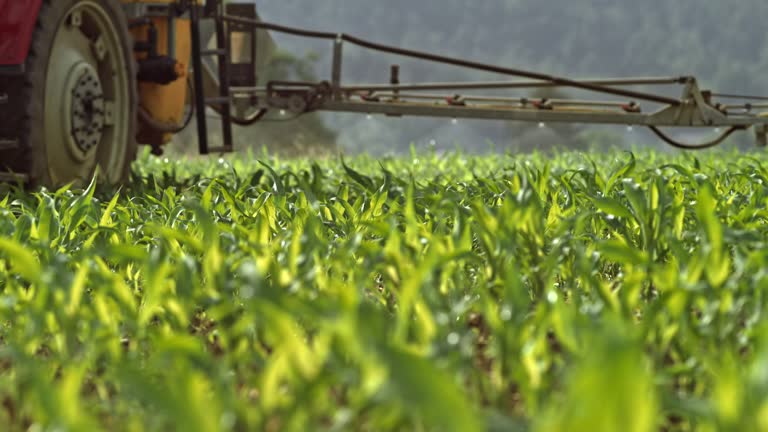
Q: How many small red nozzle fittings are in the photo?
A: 4